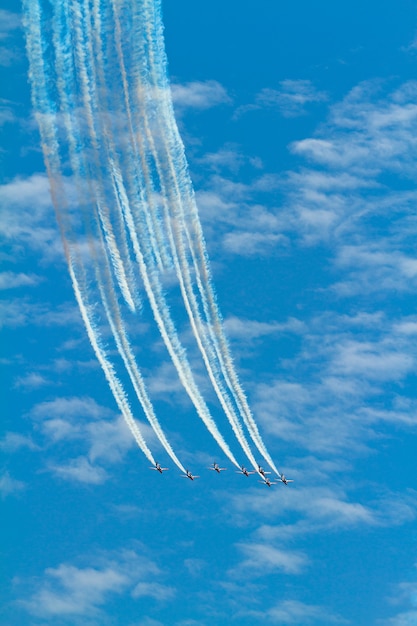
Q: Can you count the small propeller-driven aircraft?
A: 7